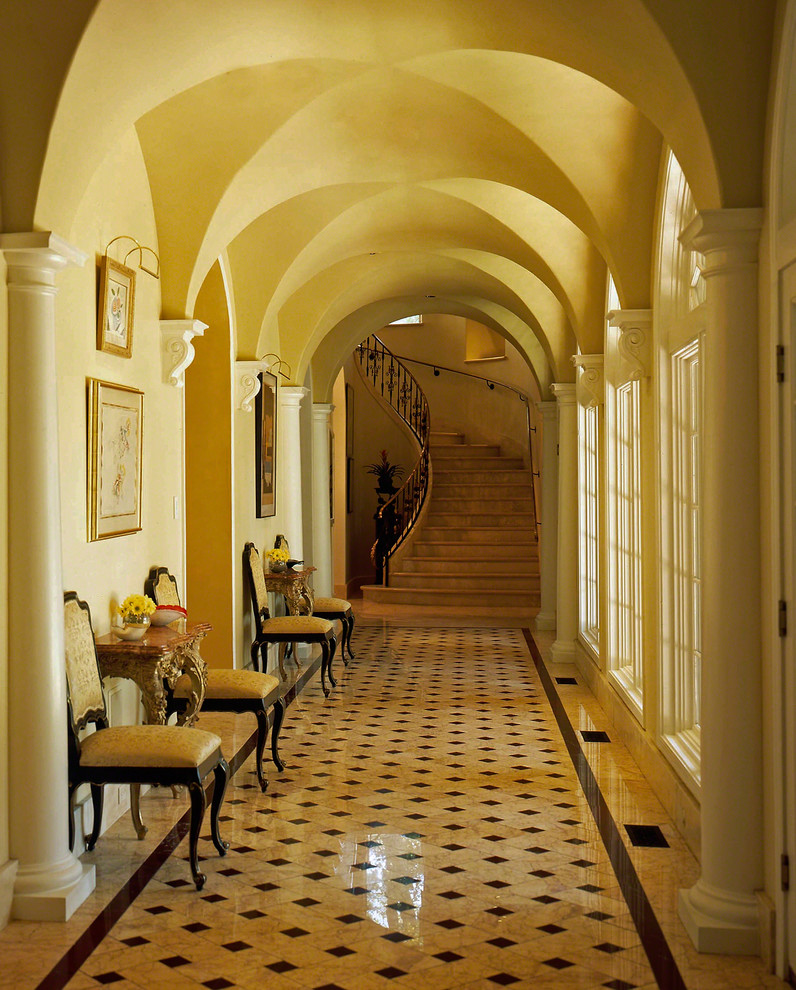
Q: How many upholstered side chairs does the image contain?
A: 4